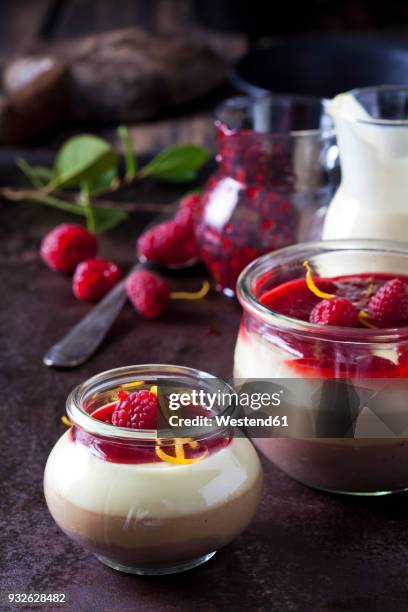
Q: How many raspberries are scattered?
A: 5